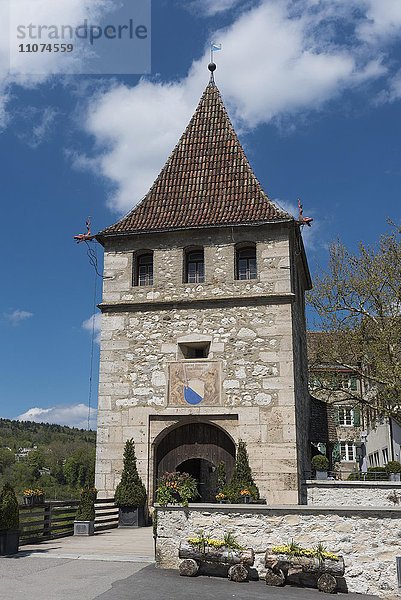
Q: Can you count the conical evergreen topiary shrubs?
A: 4